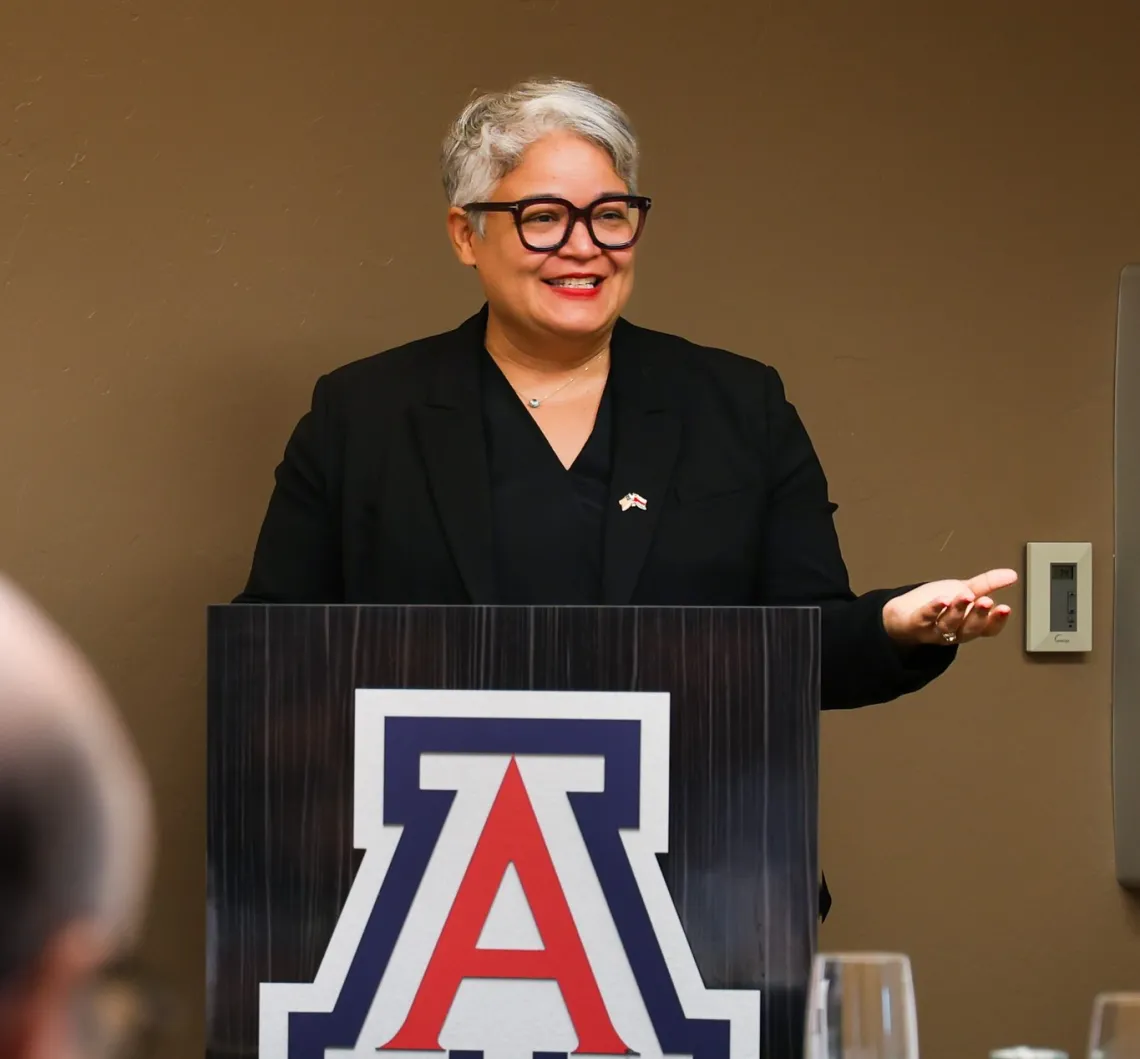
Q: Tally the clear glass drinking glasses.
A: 2